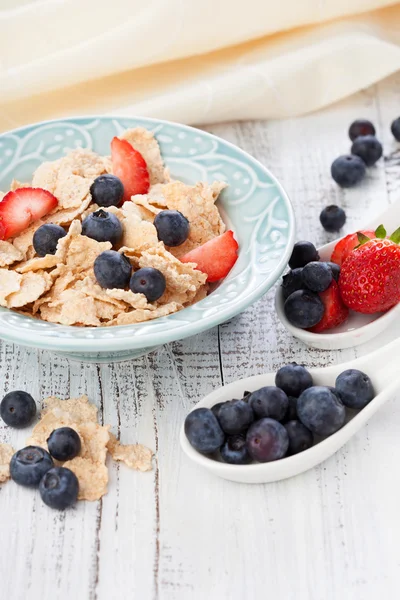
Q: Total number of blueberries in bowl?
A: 6